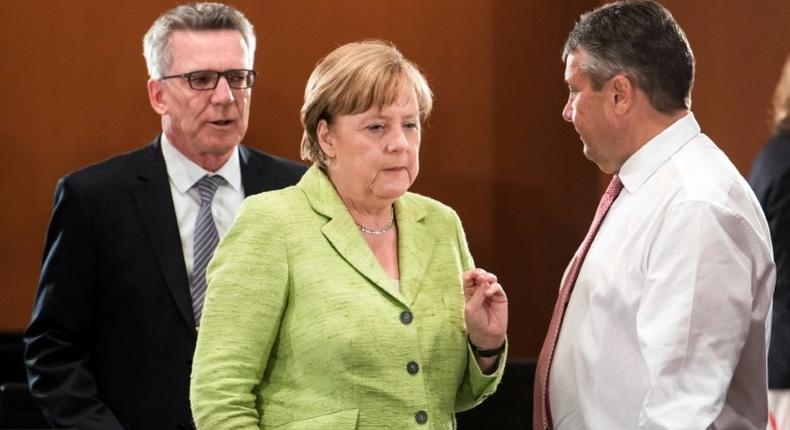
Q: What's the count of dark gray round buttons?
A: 3